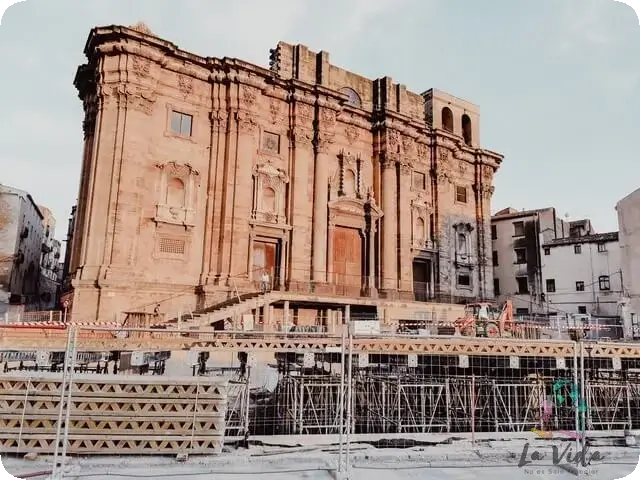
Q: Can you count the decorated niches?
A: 5